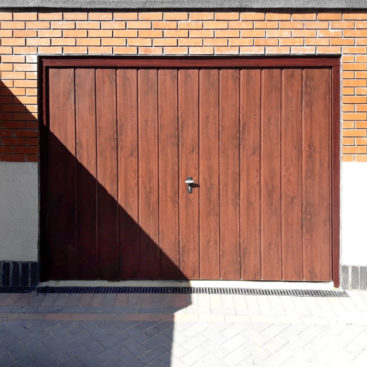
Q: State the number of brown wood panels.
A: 13